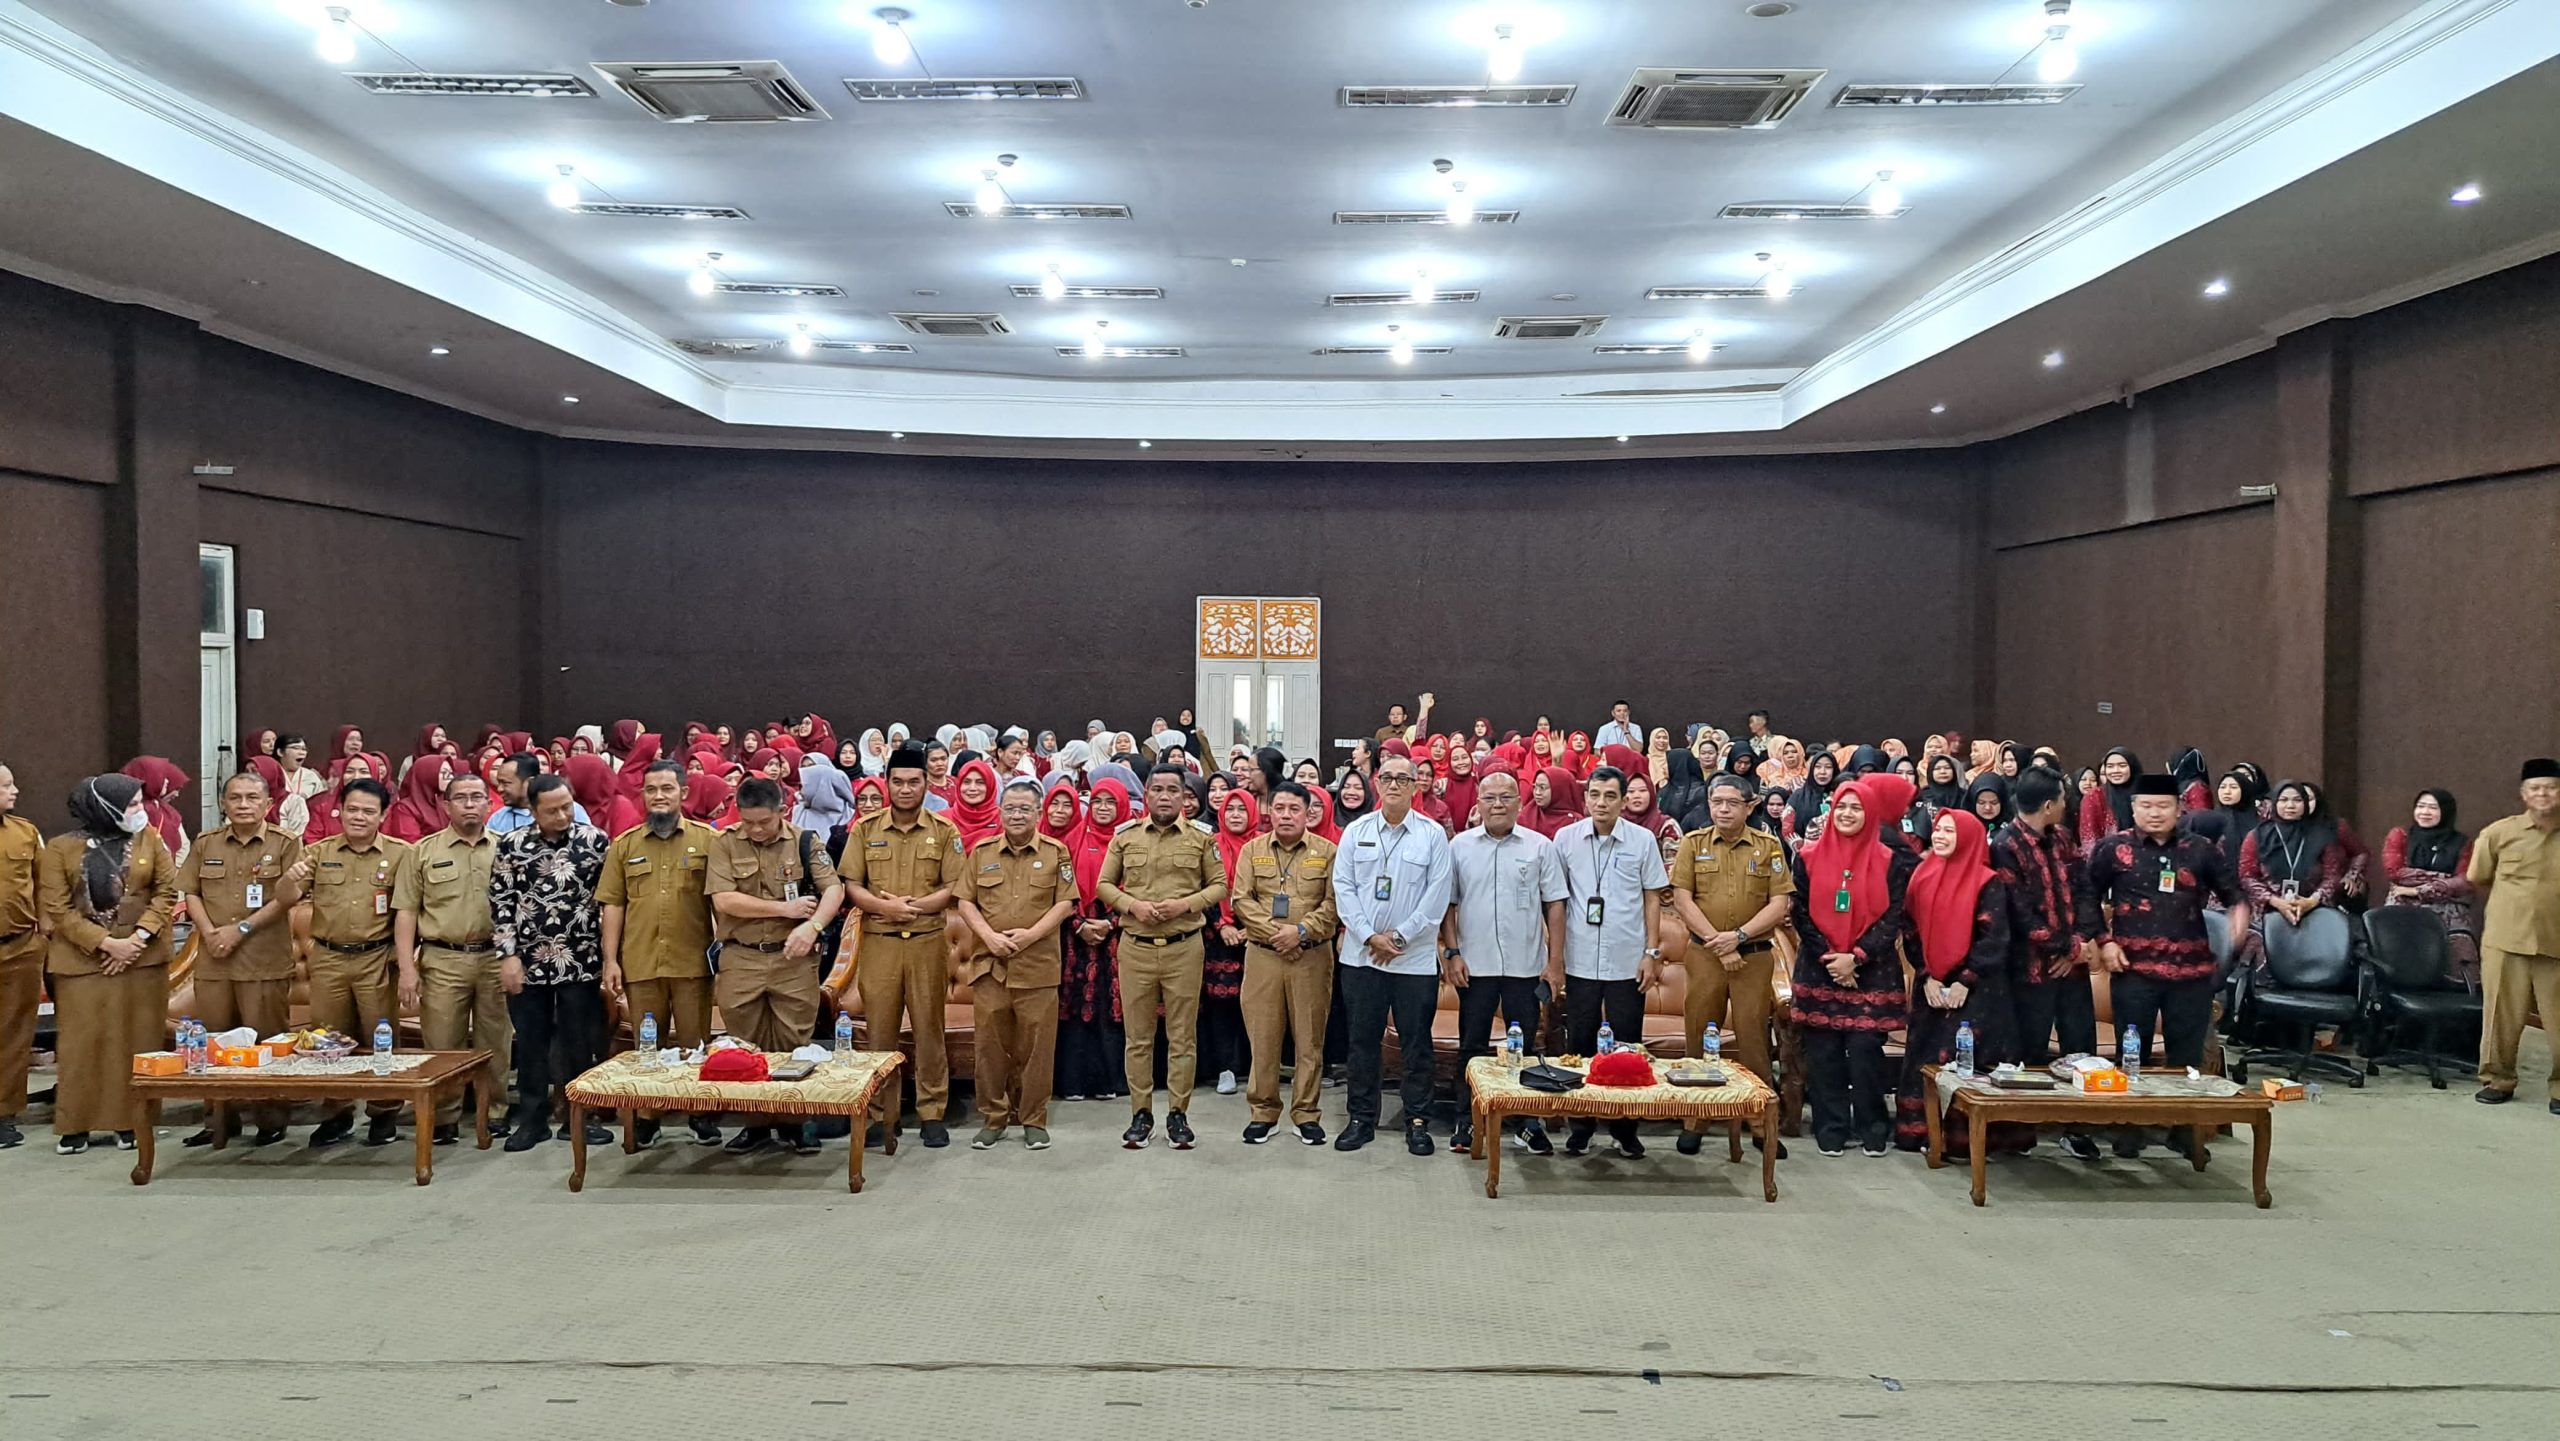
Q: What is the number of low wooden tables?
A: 4